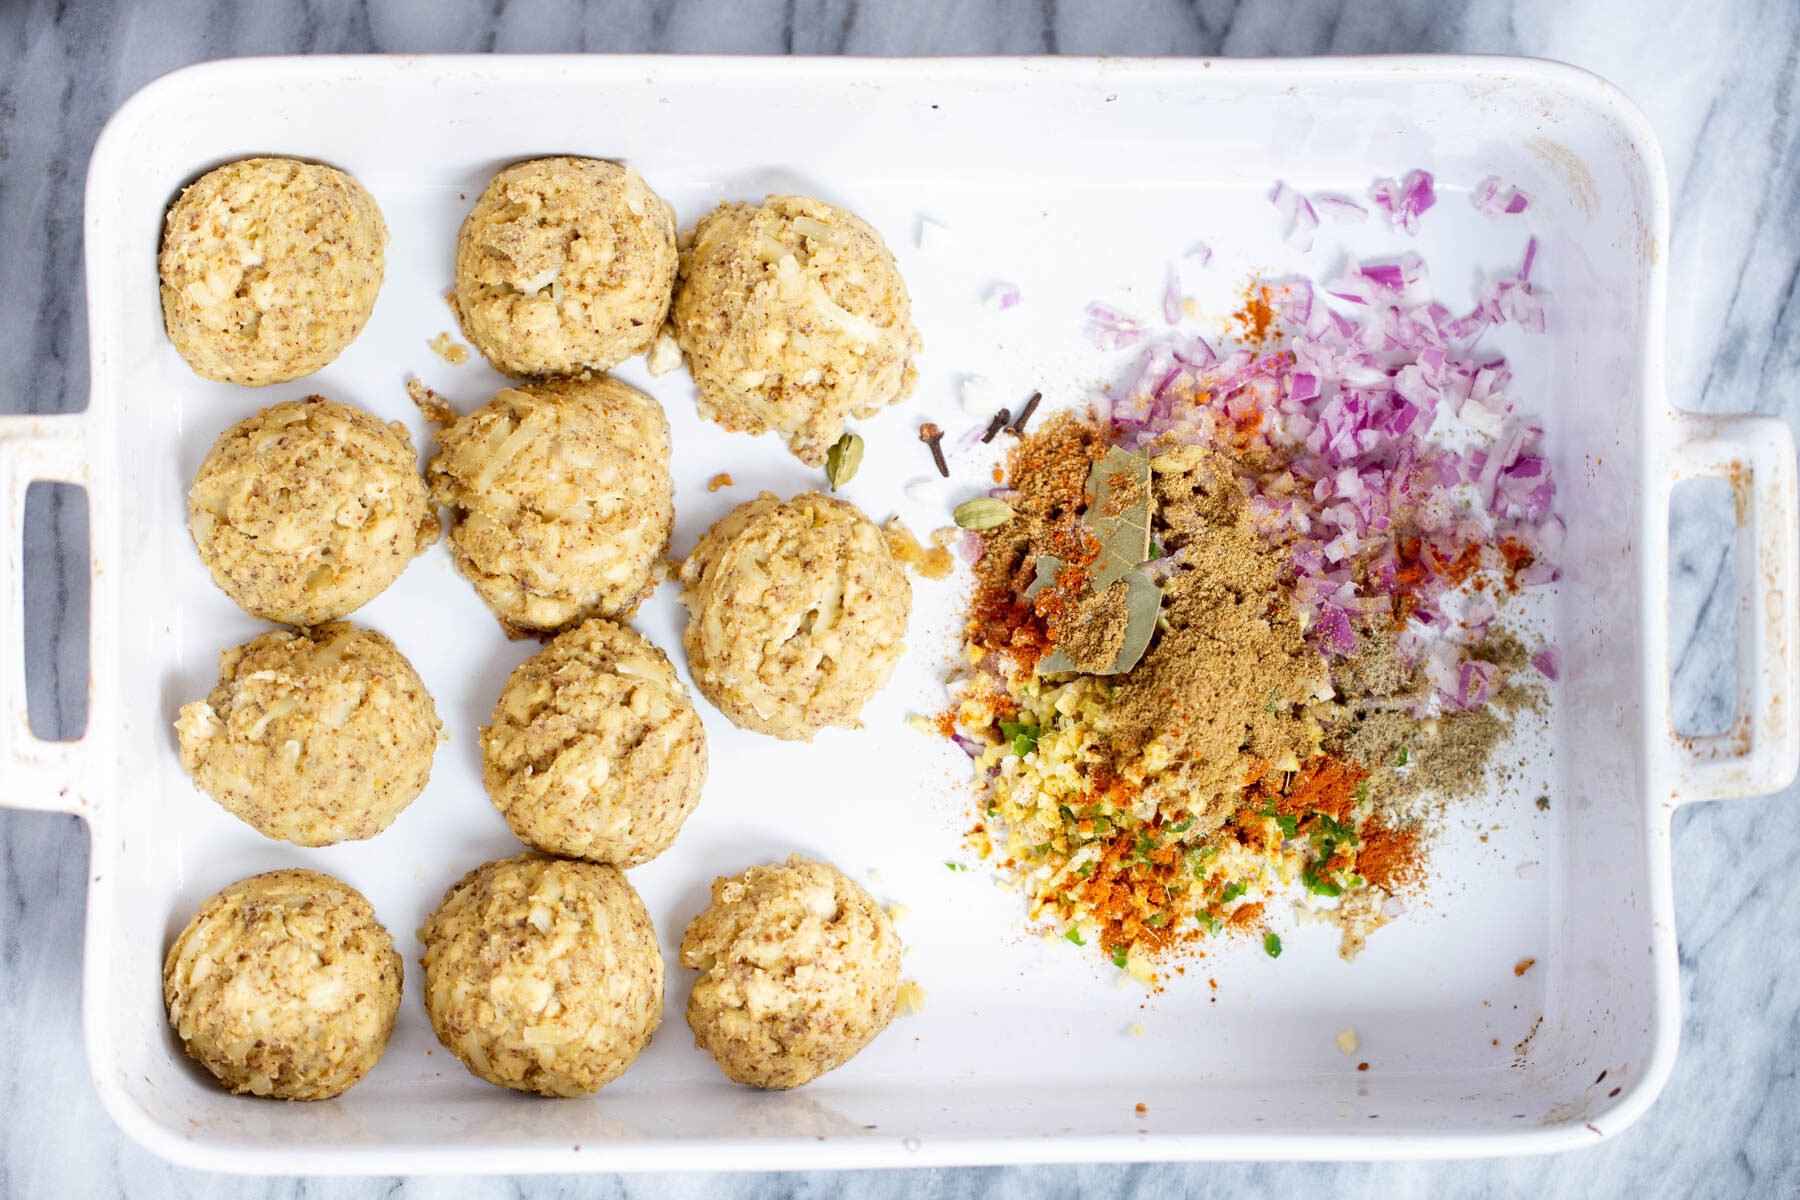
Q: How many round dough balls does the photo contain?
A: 11